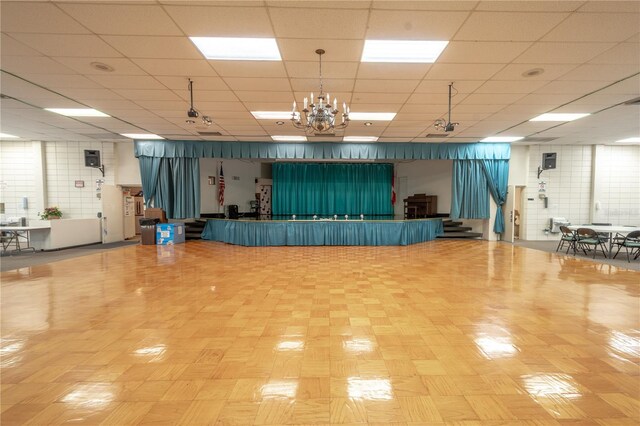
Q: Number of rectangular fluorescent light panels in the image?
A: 12